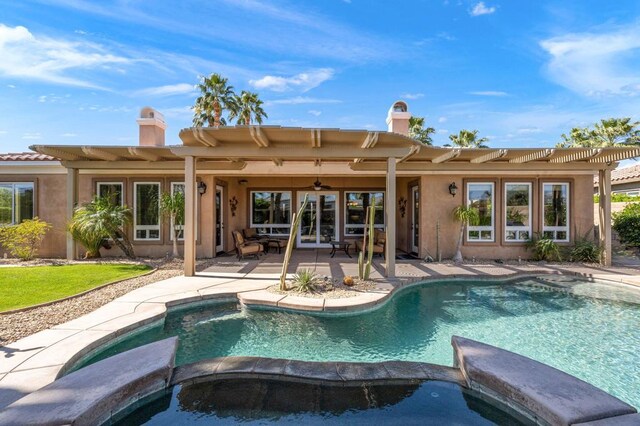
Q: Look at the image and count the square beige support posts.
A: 4